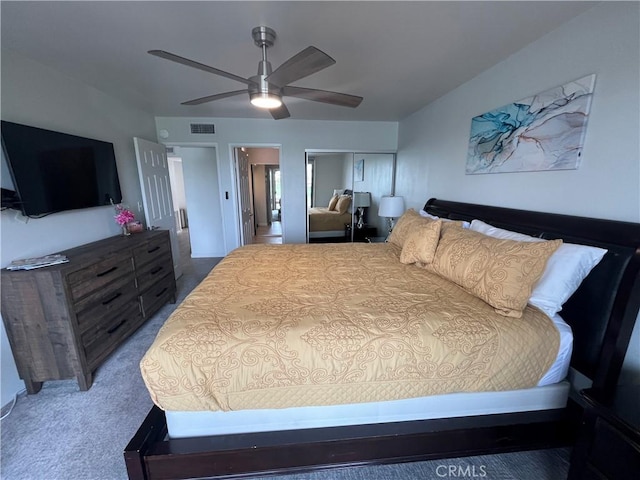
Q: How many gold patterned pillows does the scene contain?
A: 3